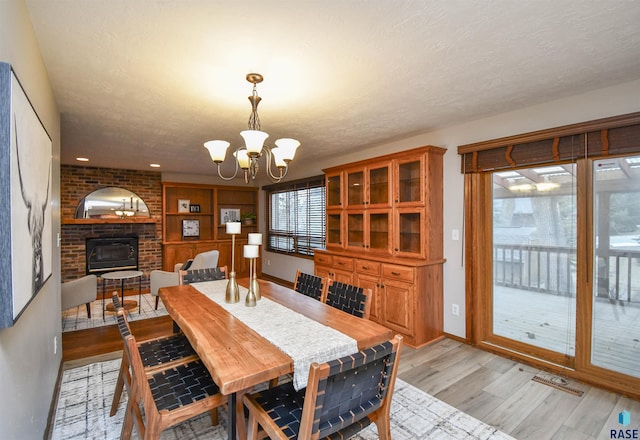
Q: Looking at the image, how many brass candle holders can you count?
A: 3